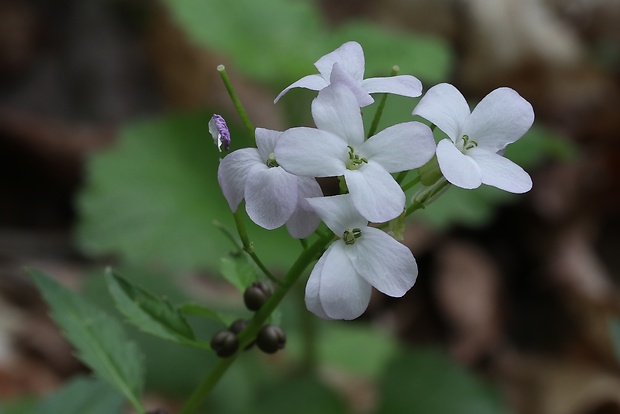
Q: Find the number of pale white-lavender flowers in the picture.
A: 5